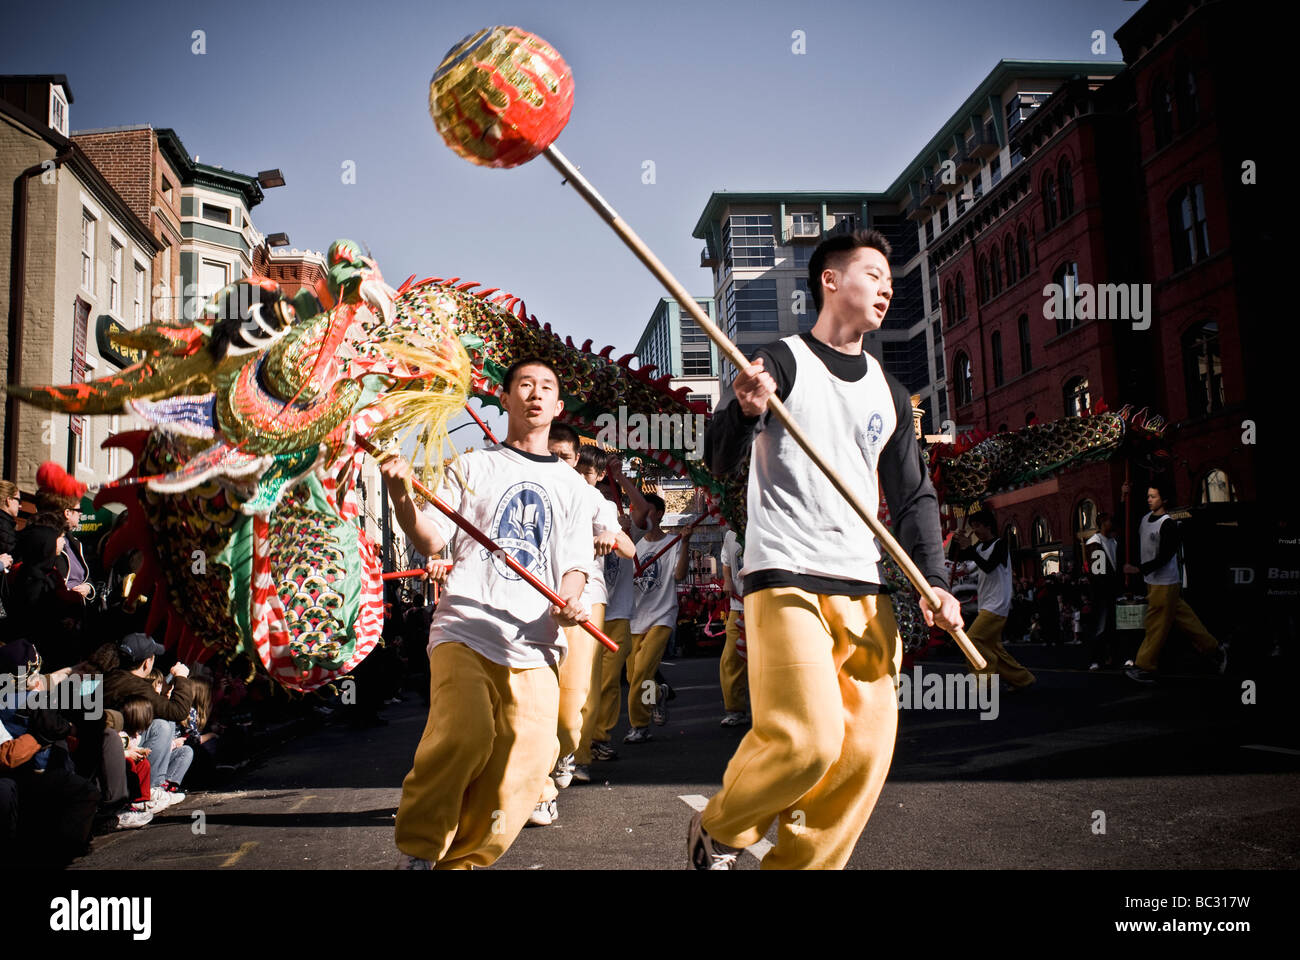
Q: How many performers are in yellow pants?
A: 9